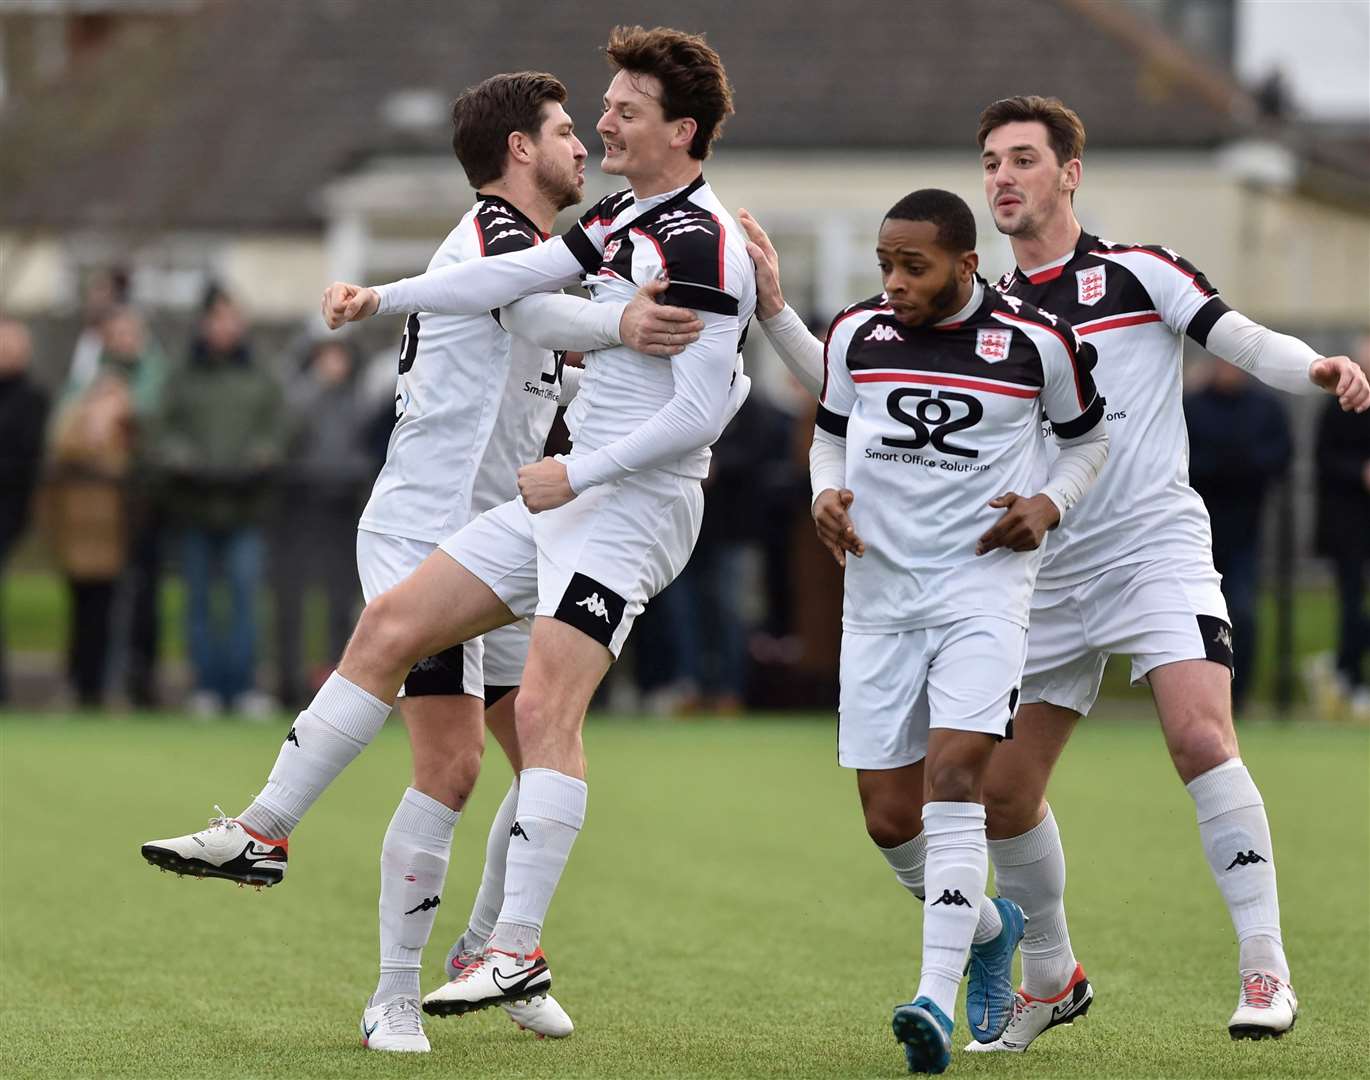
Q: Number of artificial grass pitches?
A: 1